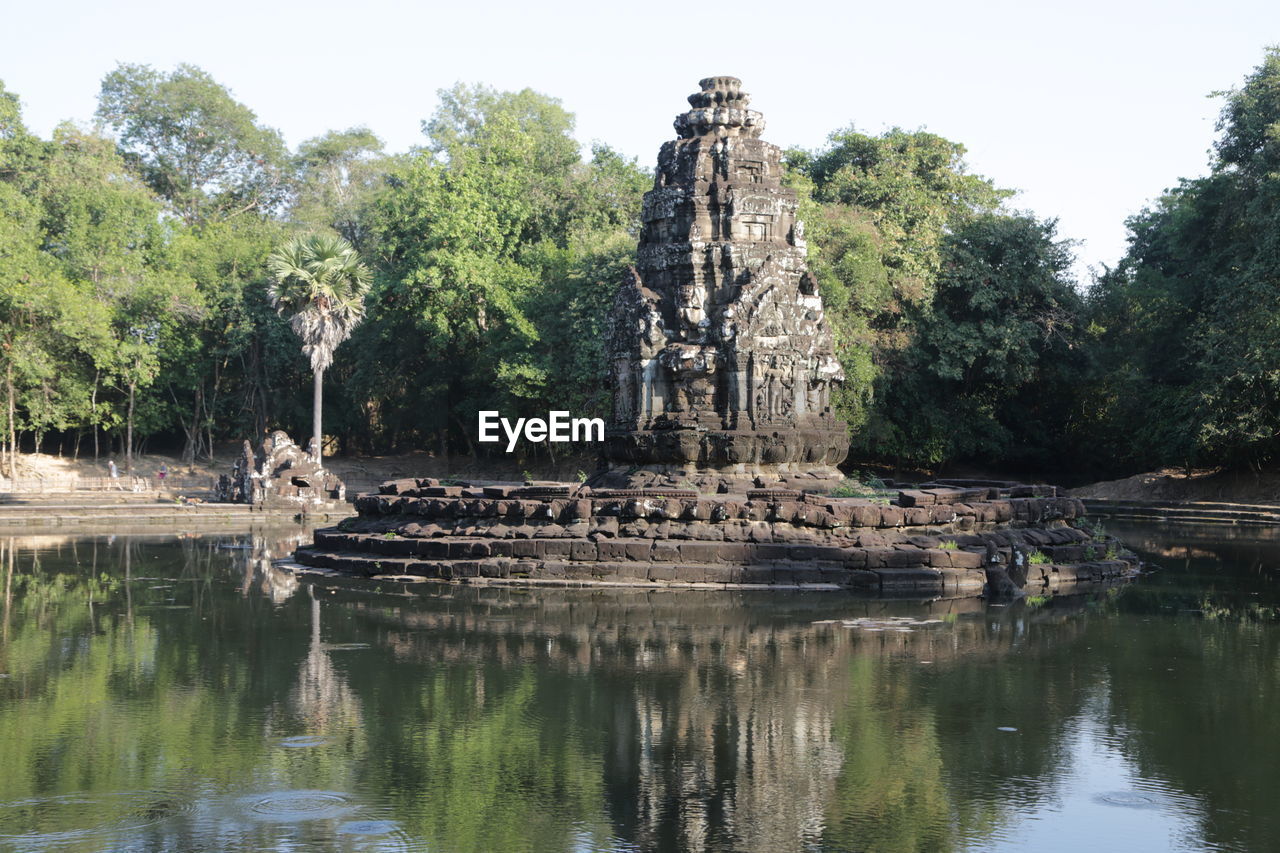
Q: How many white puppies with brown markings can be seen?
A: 0